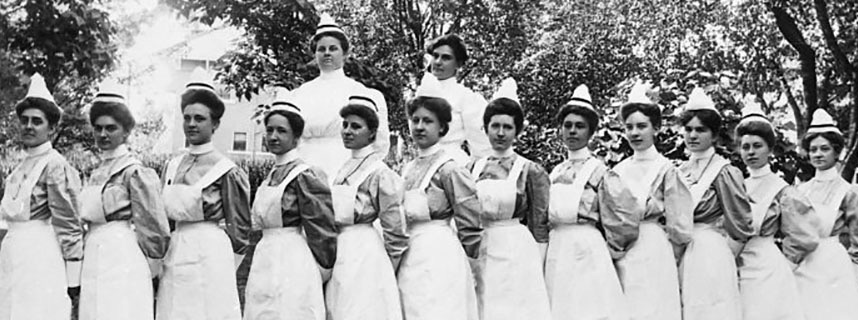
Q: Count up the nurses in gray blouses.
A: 12